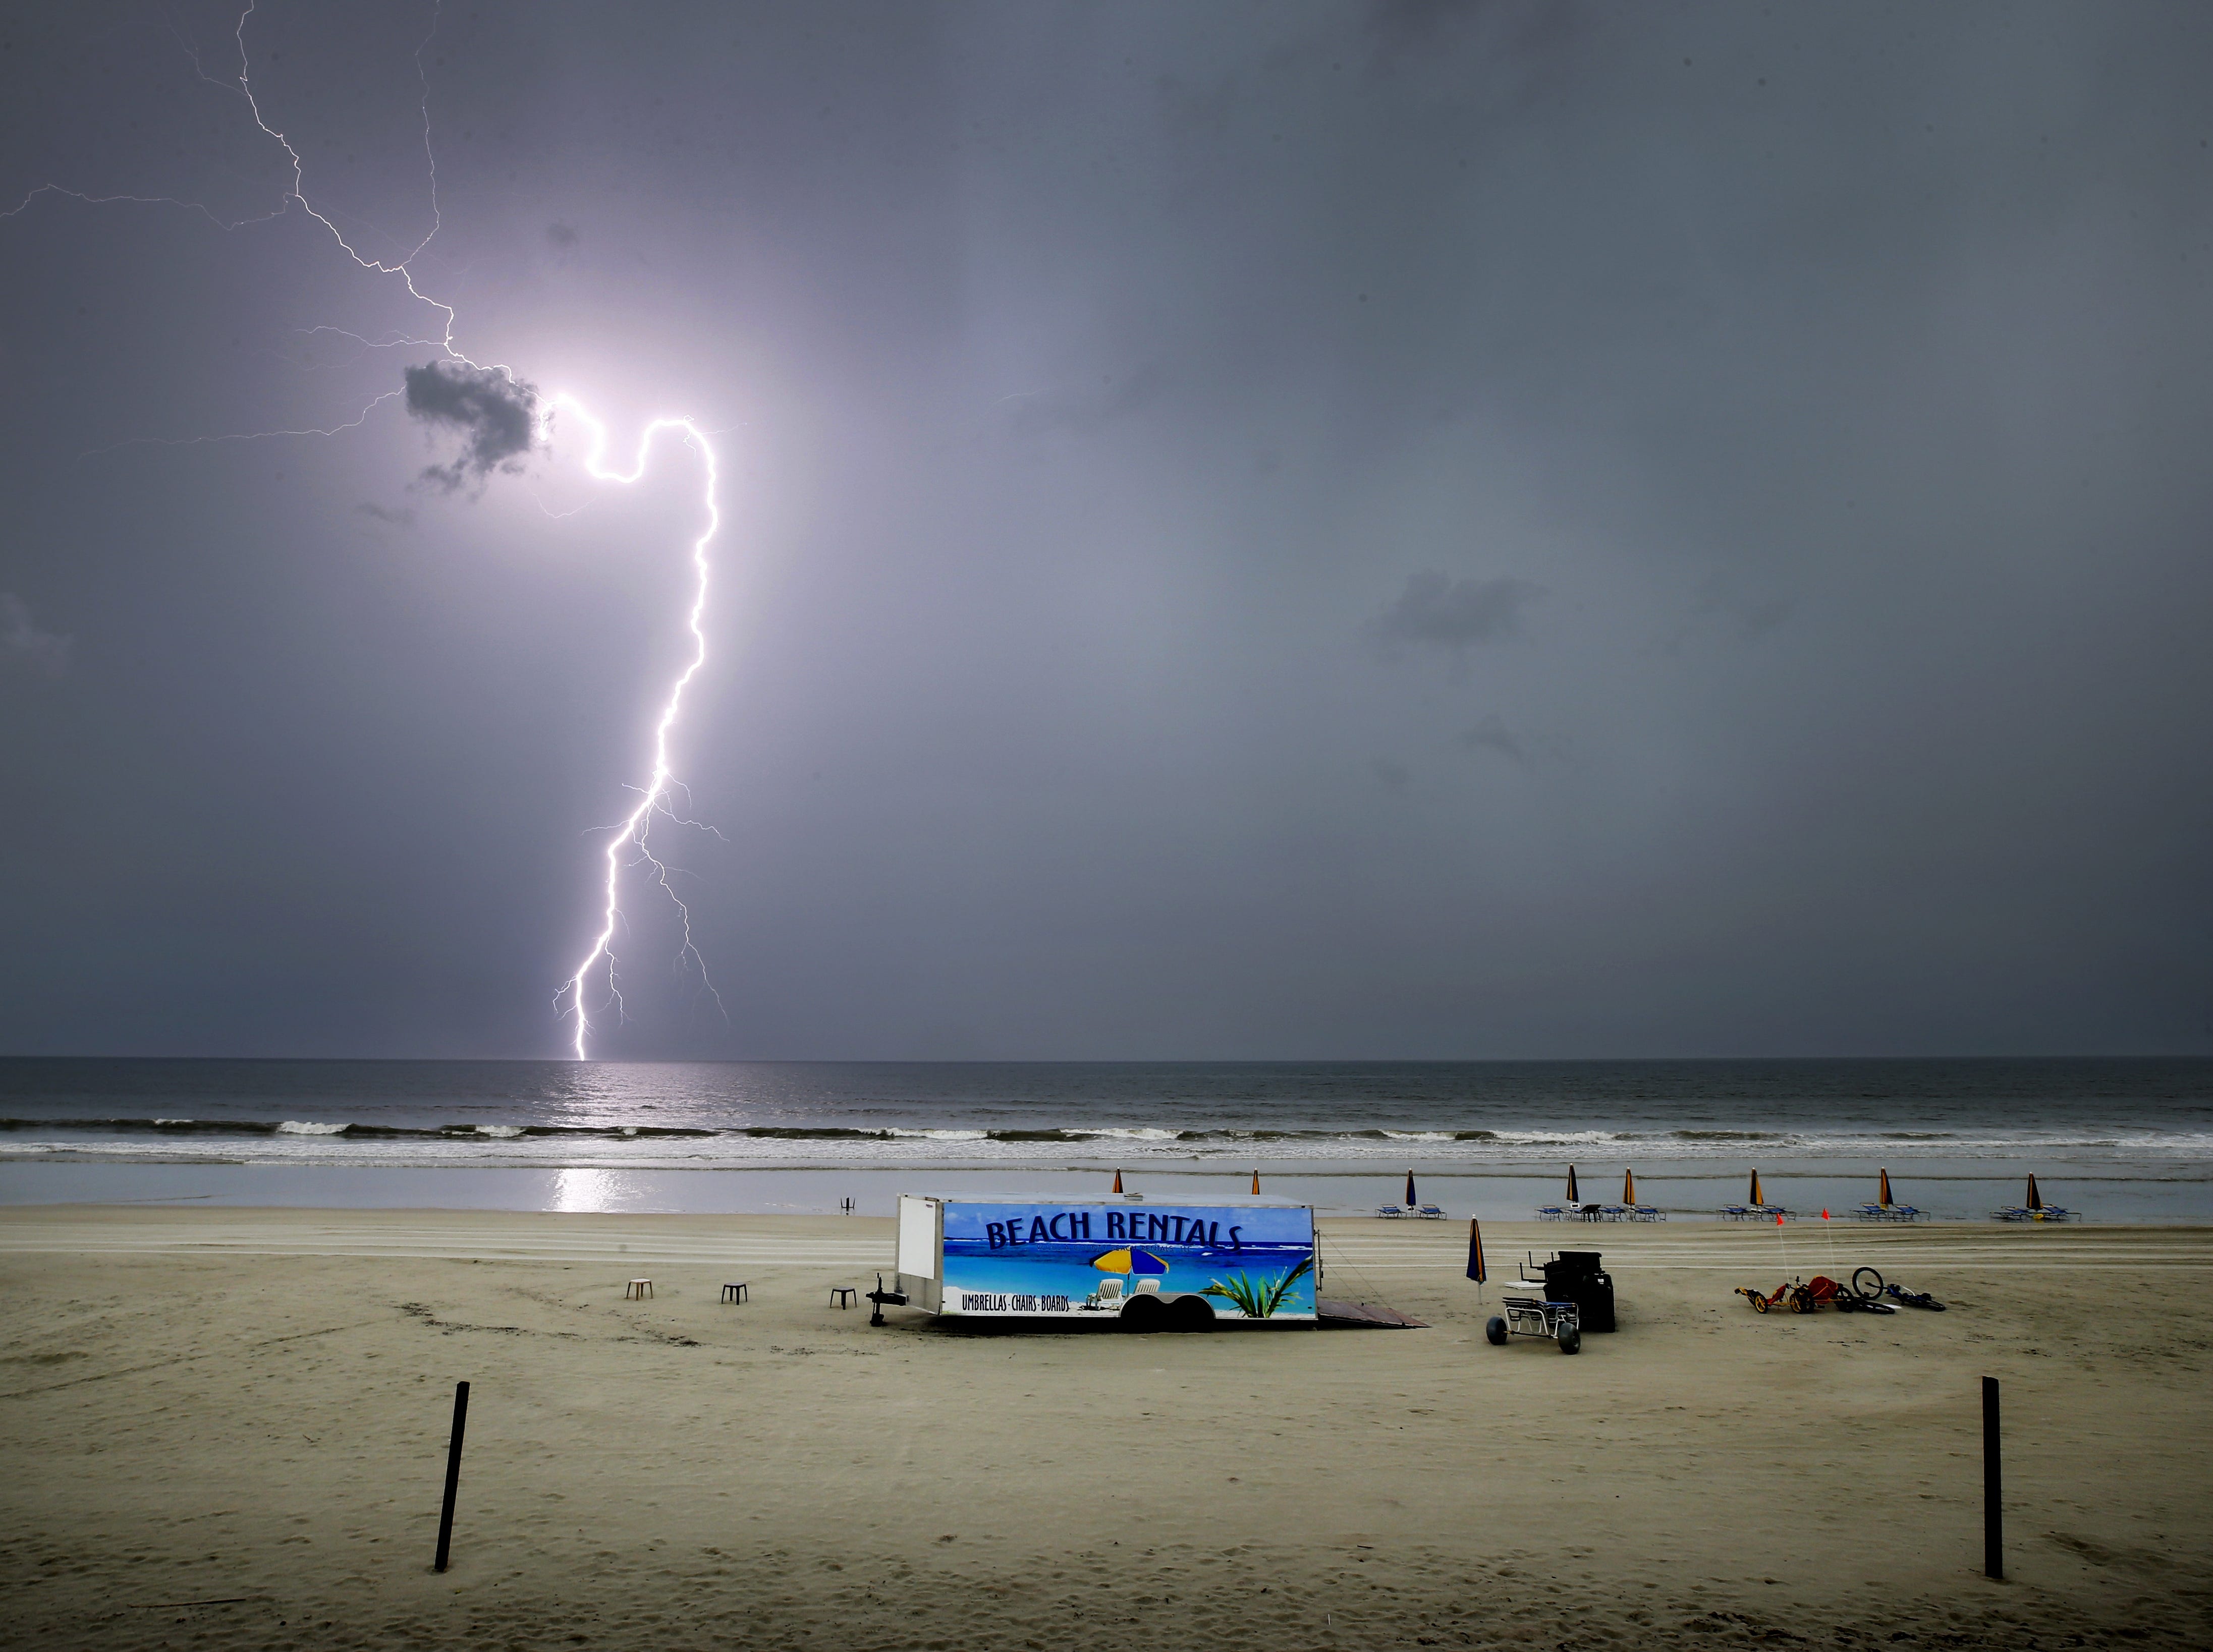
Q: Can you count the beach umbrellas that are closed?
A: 9